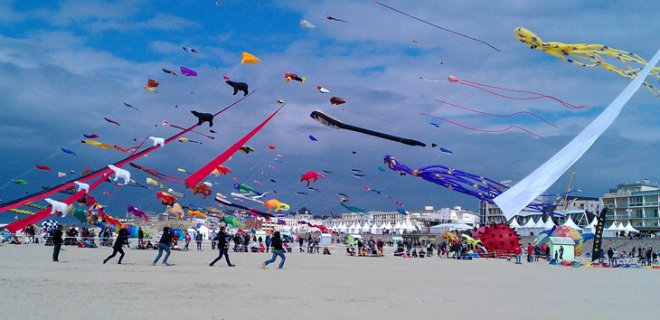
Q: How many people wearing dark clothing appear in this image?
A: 5